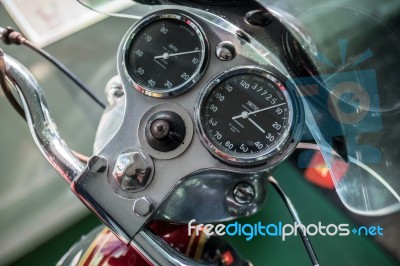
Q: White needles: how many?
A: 3